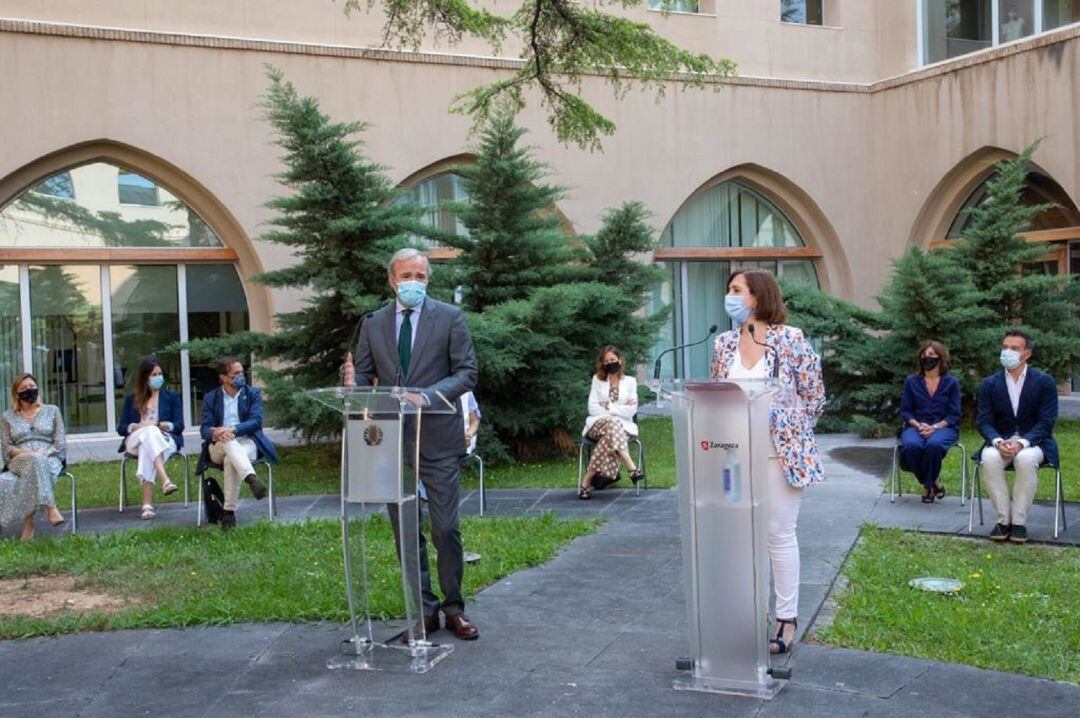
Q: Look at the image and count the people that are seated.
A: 7